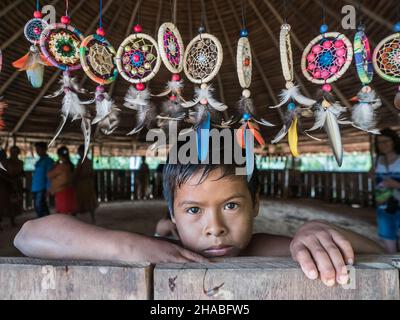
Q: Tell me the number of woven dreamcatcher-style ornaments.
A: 11